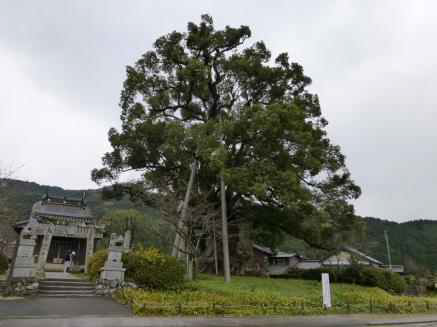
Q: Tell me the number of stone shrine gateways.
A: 1